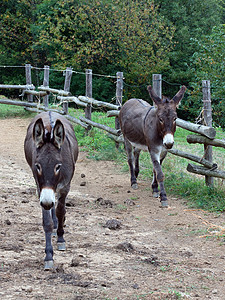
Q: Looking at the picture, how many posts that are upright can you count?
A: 7